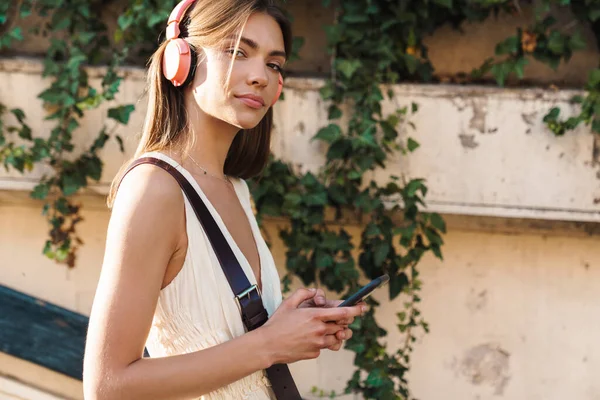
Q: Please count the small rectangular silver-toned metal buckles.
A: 1